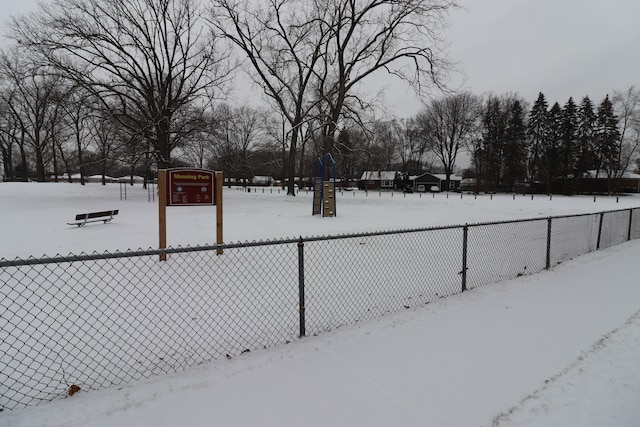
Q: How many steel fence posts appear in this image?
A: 5